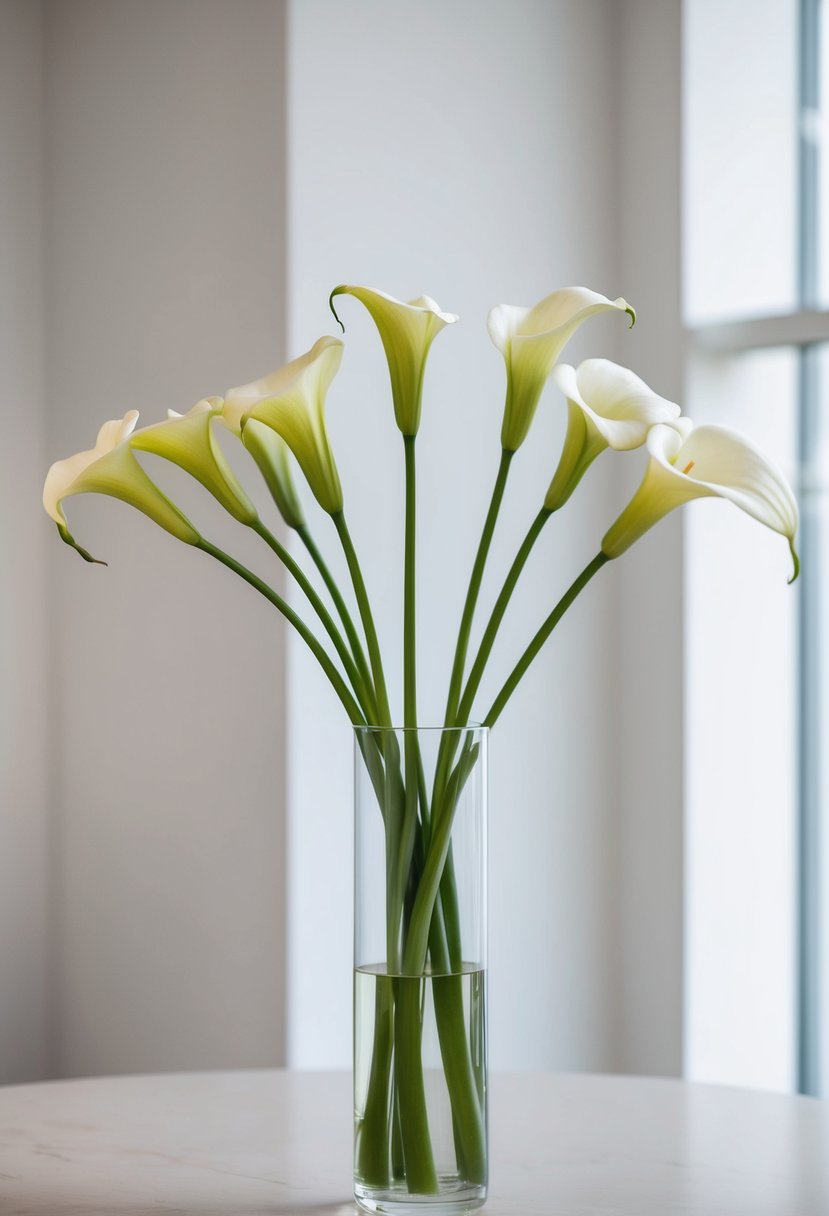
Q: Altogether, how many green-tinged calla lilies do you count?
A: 8